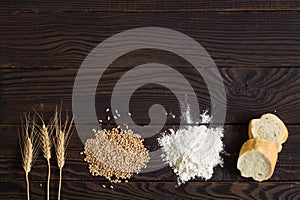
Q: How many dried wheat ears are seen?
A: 3